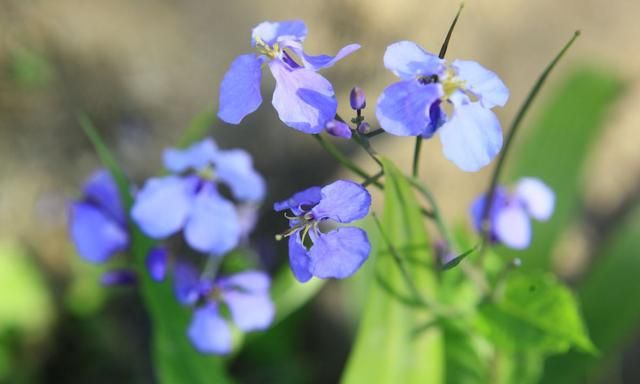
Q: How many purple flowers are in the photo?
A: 7